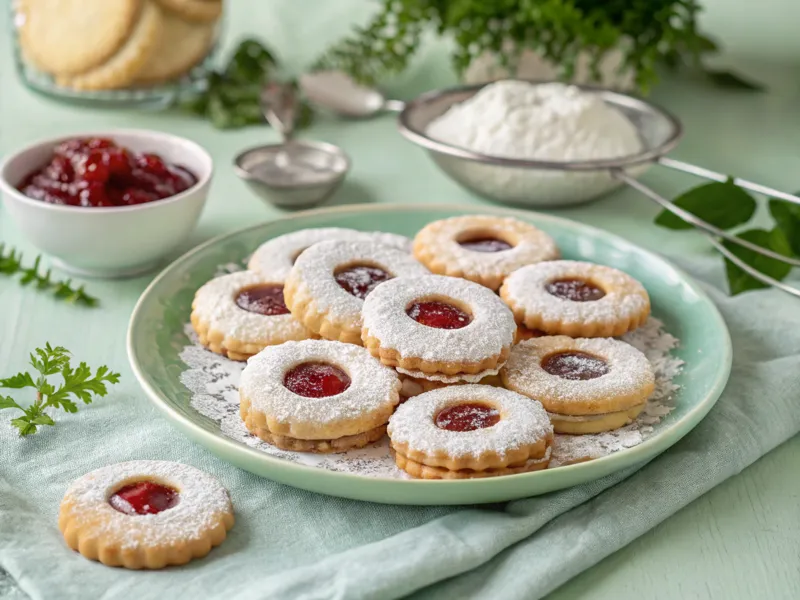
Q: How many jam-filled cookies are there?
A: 10